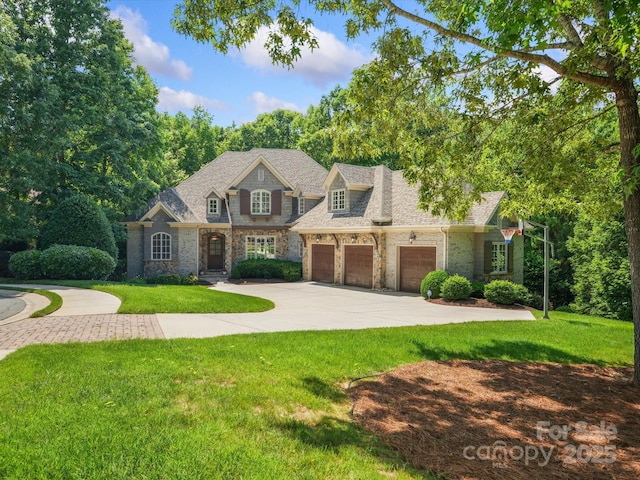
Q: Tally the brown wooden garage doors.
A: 3